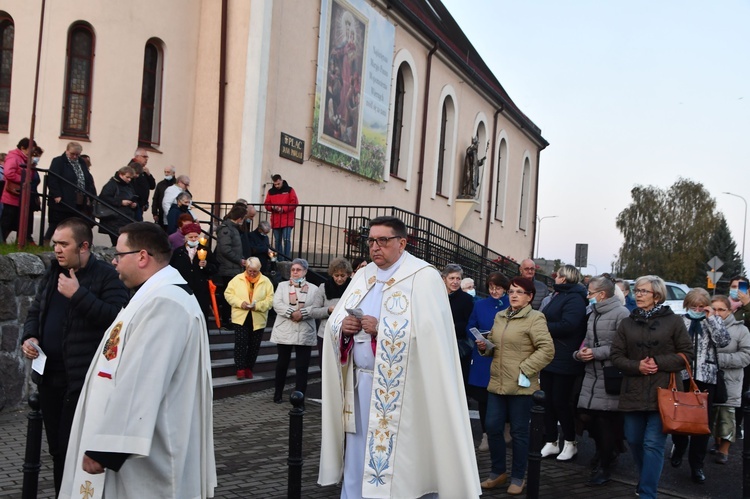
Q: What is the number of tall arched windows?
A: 8